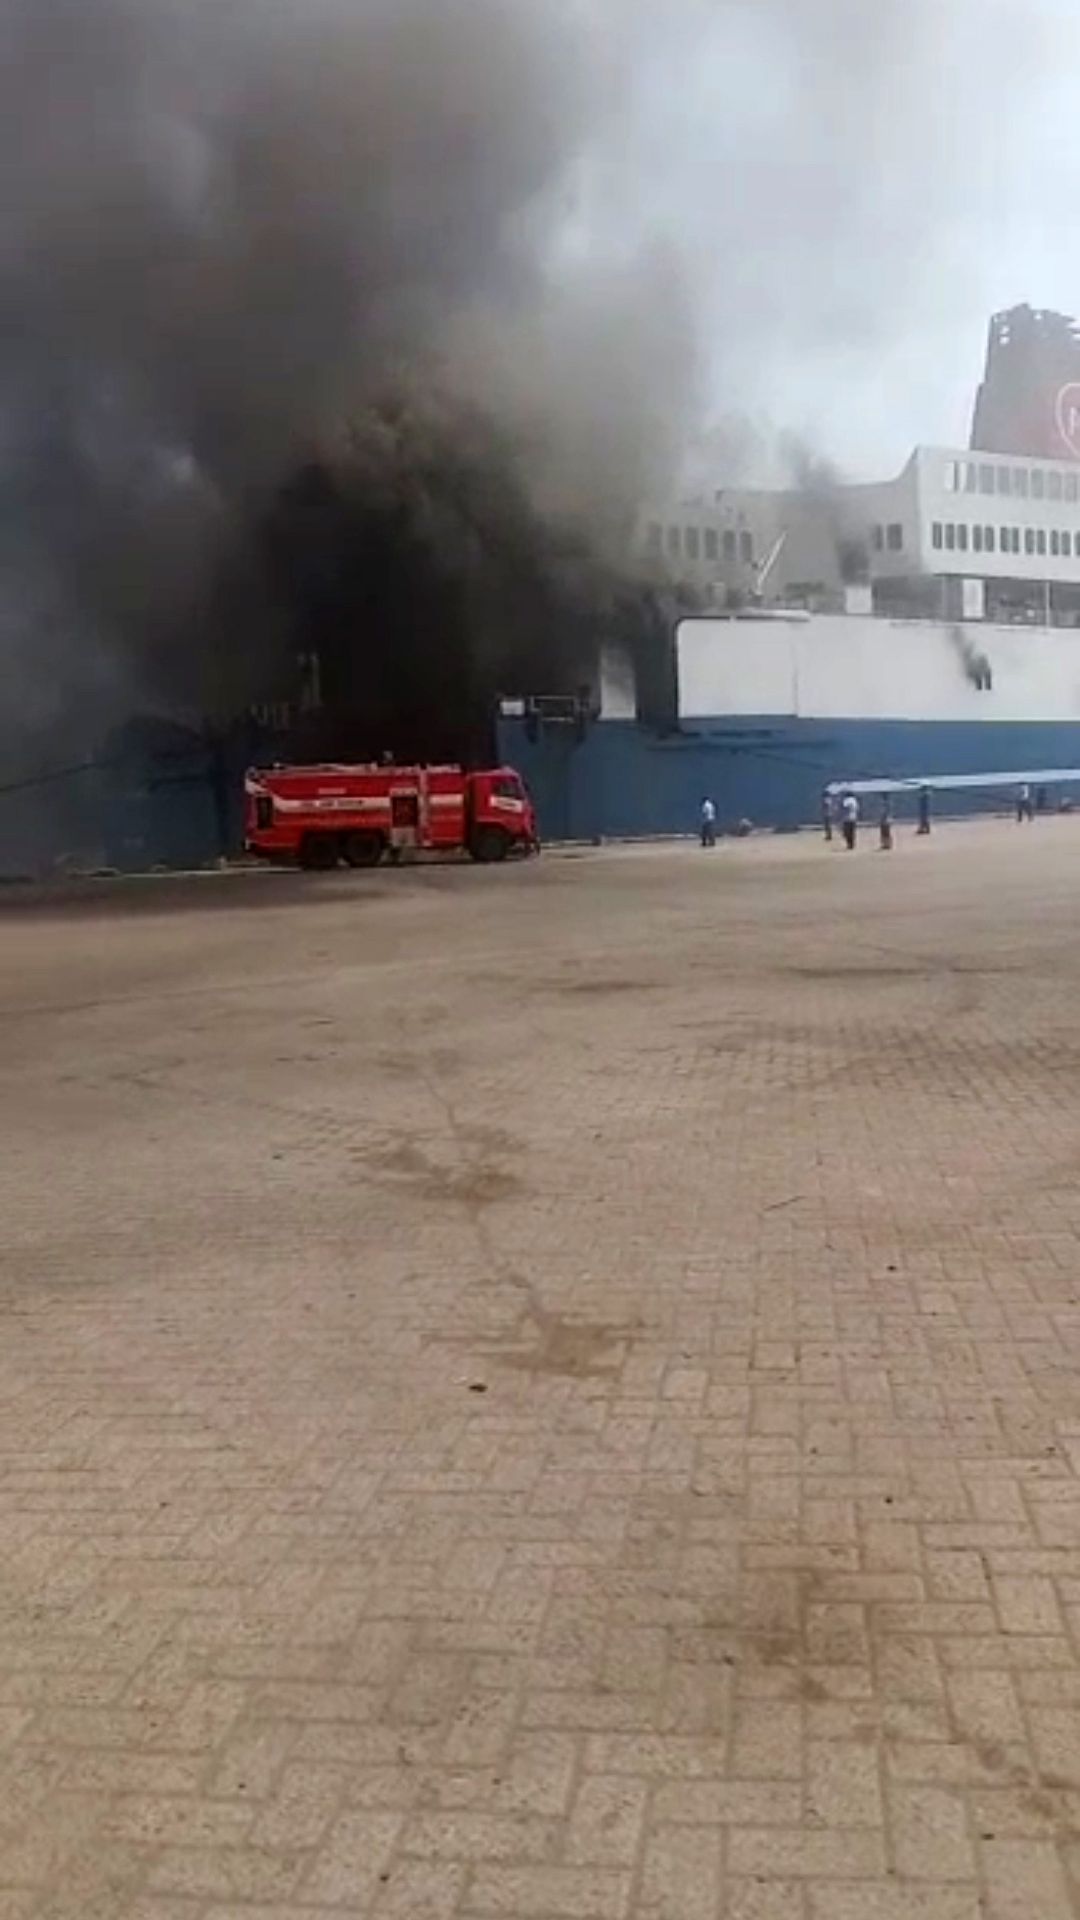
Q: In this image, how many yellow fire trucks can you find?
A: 0